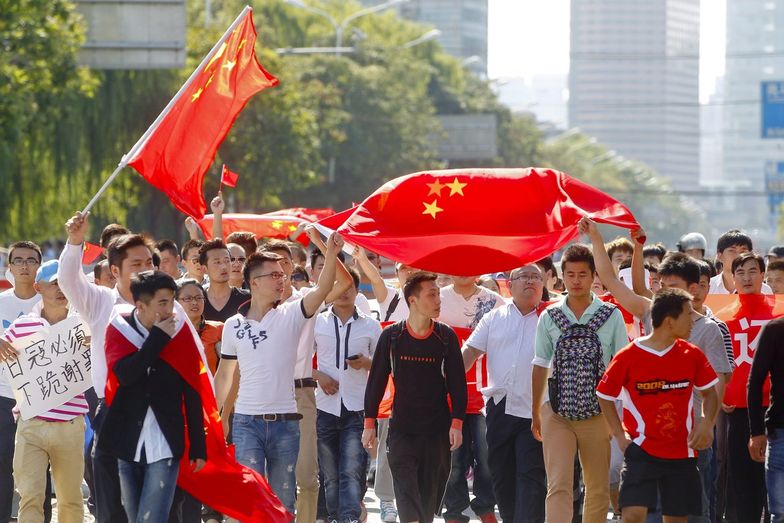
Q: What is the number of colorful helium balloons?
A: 0